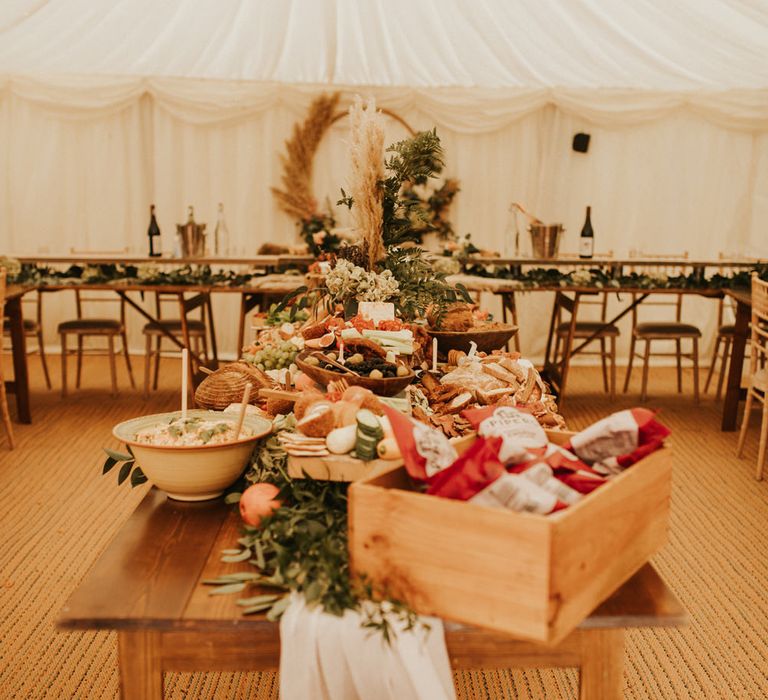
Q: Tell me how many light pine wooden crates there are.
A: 1